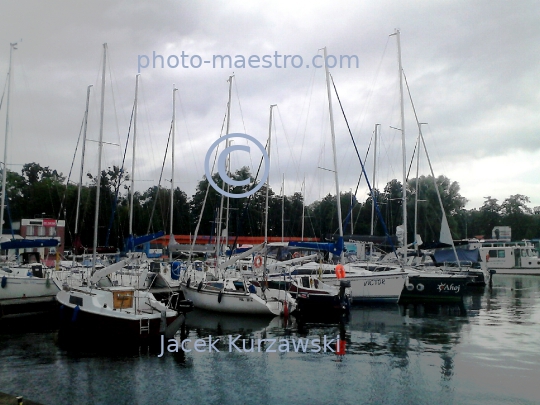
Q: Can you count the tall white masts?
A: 11